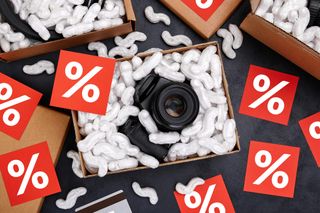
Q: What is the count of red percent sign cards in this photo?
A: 8